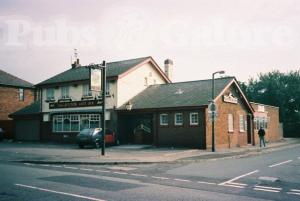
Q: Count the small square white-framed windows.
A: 3